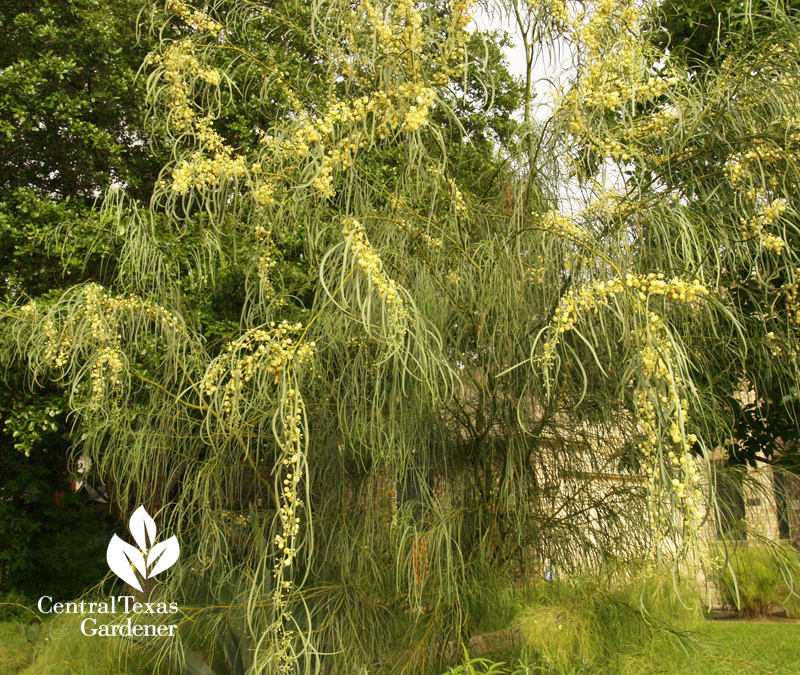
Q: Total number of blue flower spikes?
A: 0